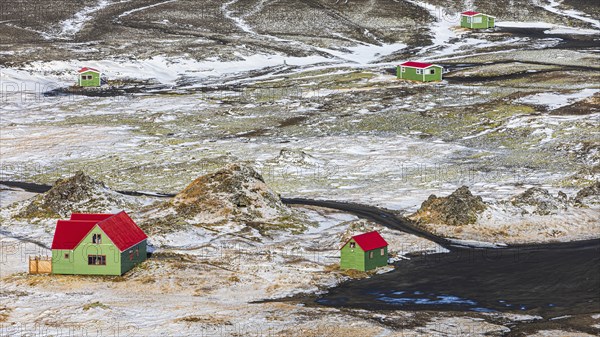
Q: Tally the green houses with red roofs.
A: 5